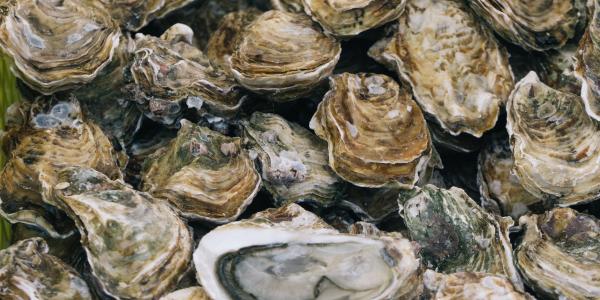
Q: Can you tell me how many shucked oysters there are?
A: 1